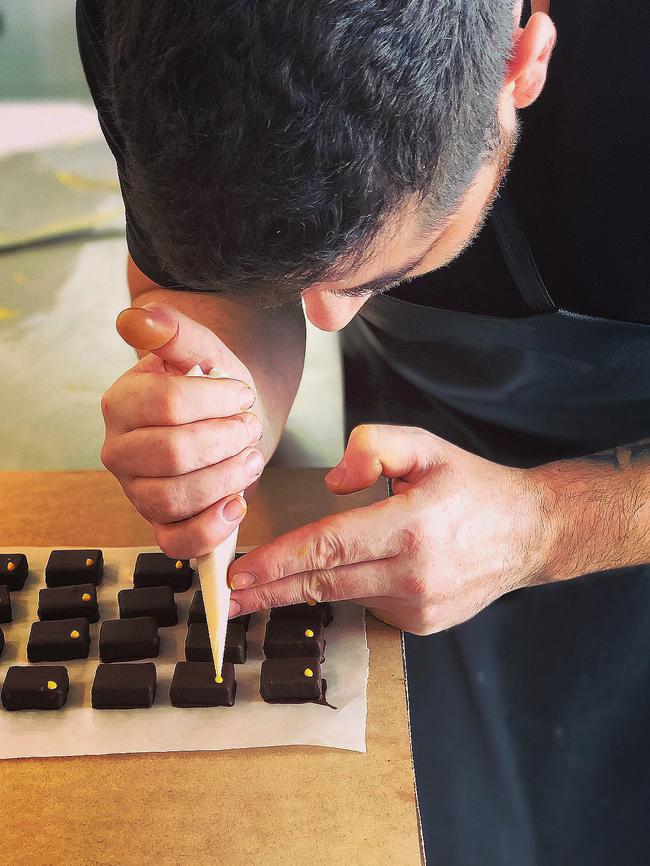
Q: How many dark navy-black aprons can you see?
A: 1